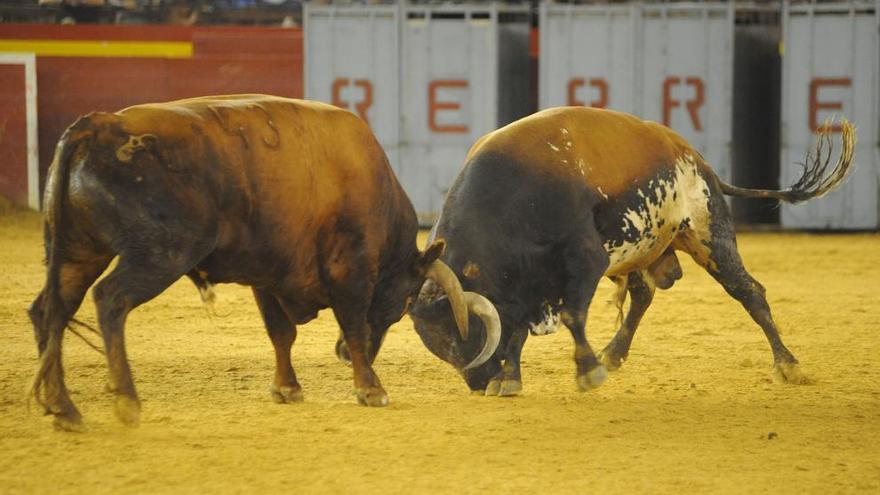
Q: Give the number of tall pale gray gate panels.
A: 5